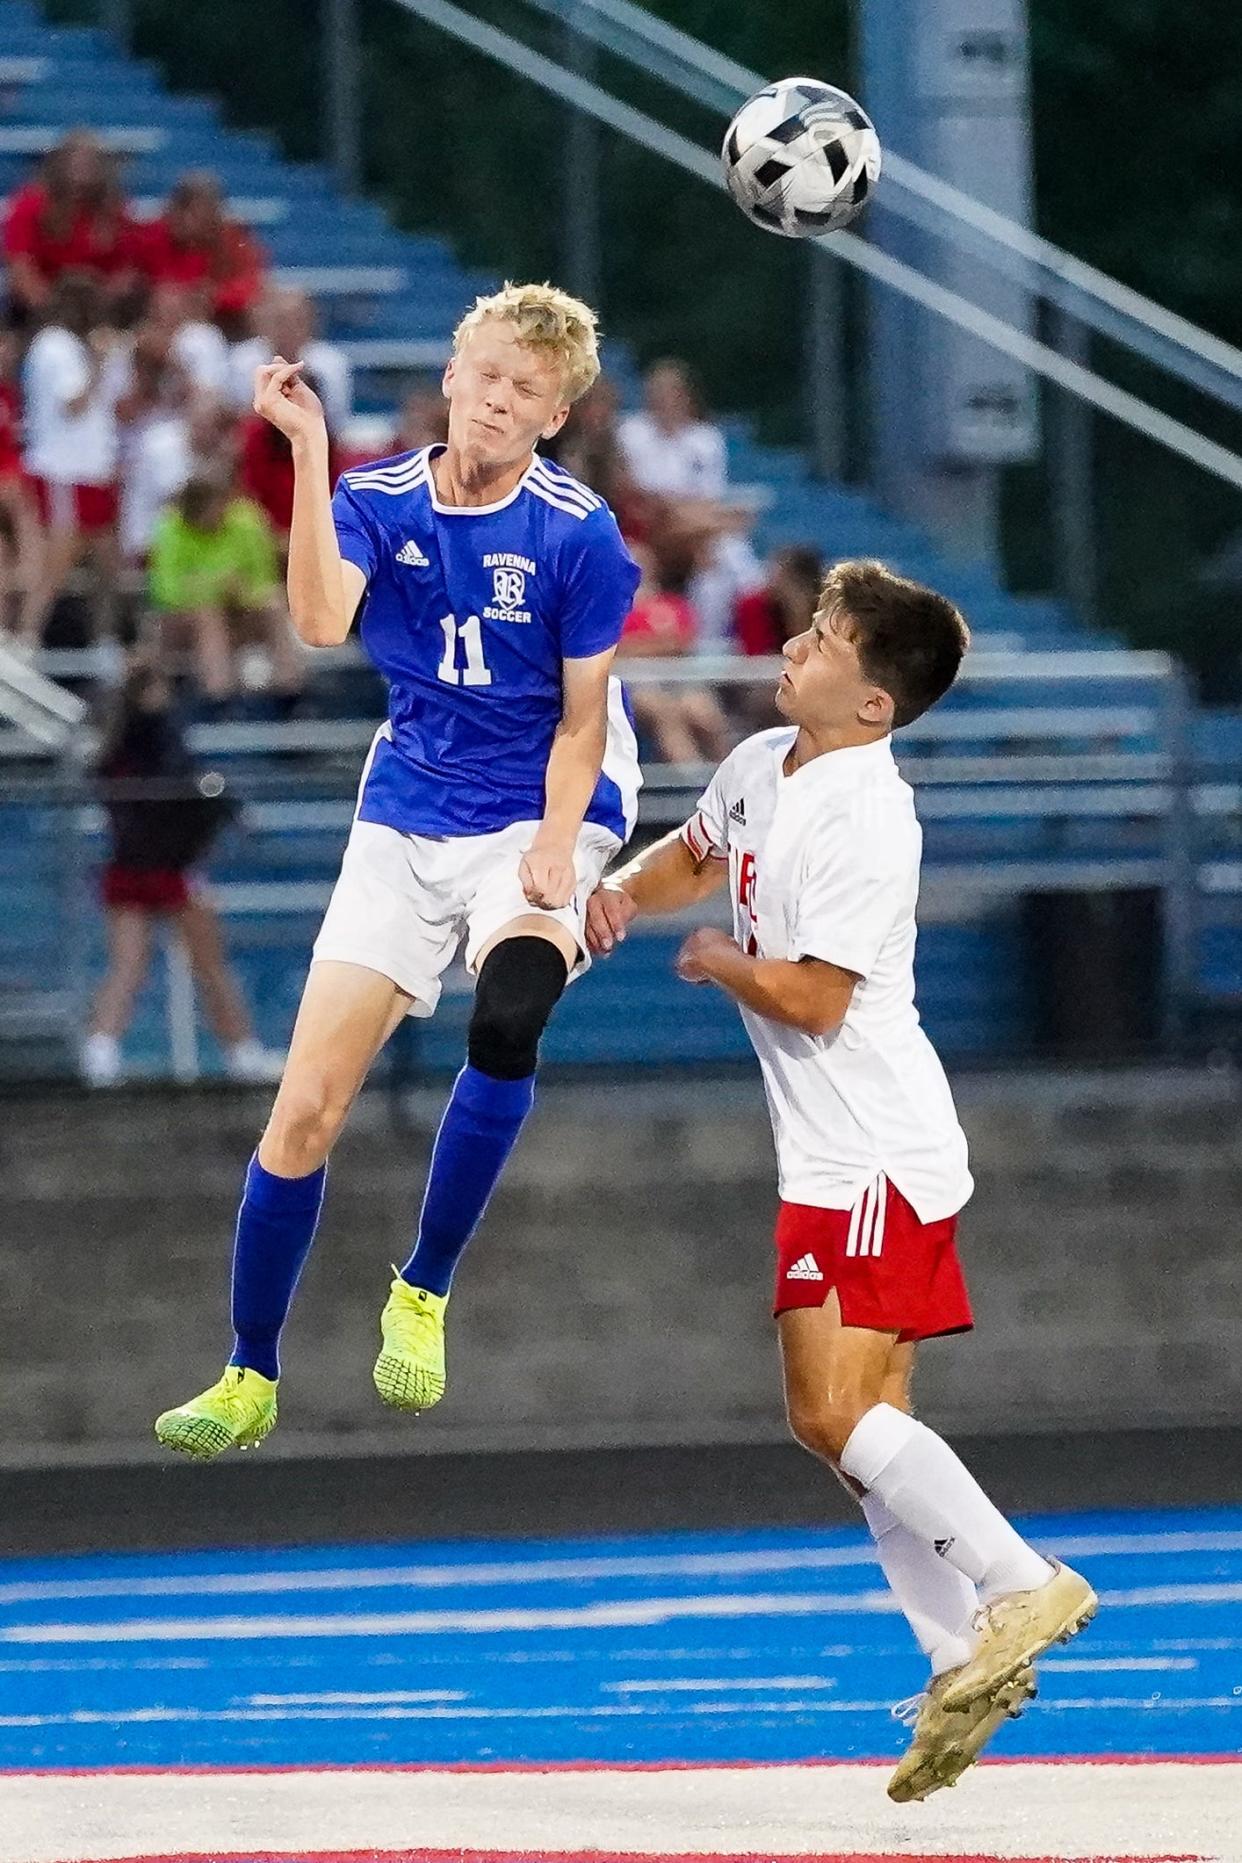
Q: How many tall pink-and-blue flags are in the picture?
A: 0